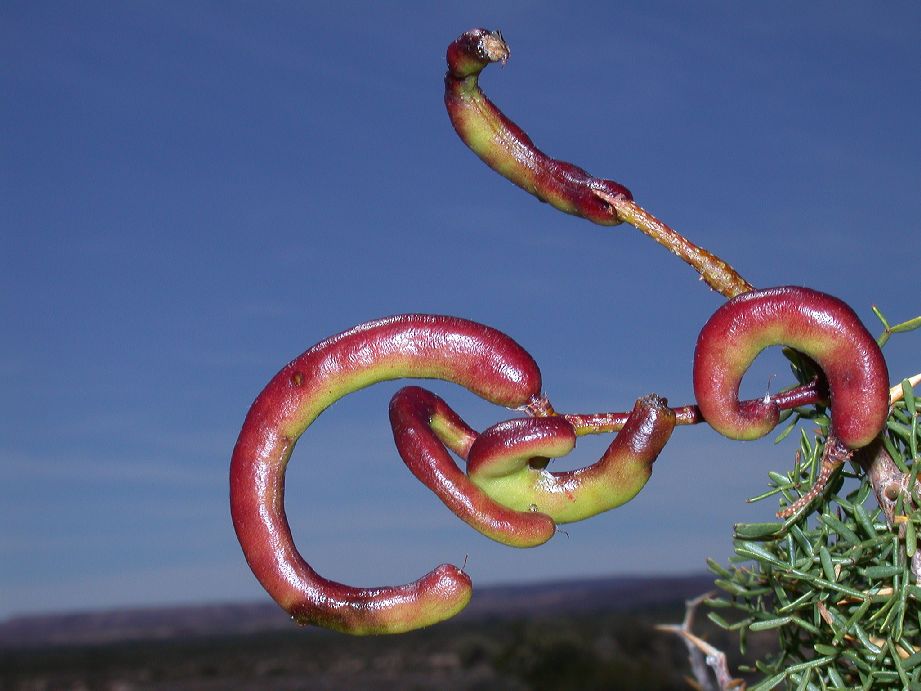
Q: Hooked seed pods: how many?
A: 5